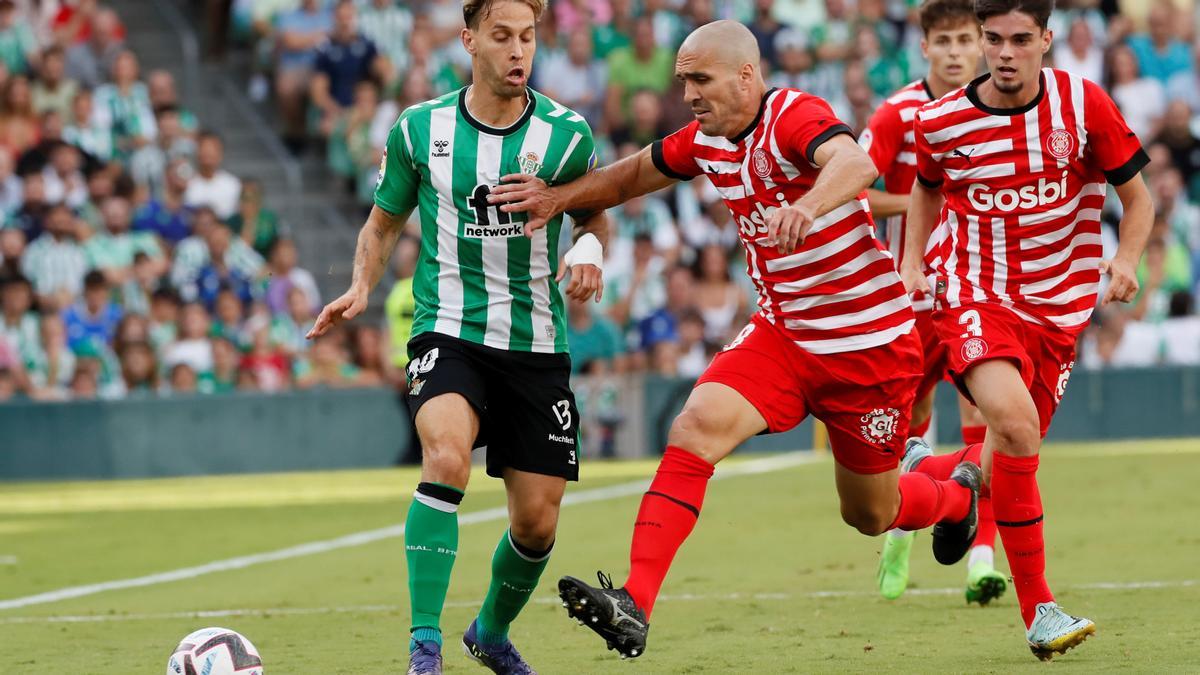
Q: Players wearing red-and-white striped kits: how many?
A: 3